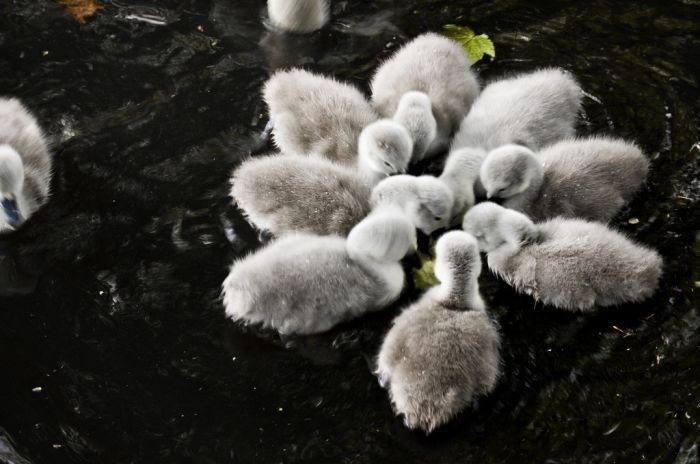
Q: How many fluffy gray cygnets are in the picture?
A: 10